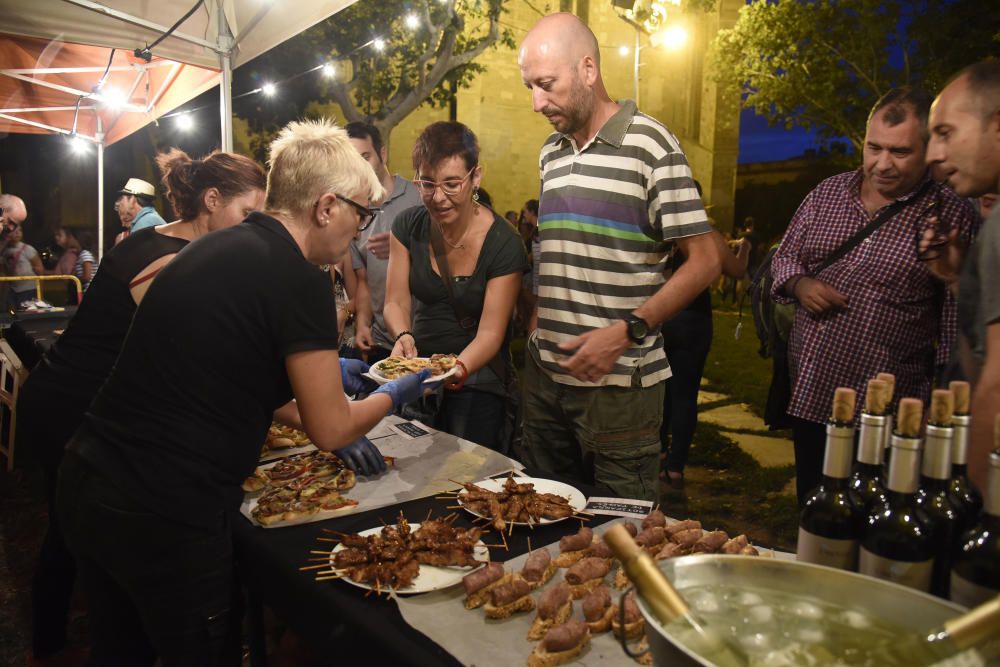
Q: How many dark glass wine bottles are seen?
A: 7